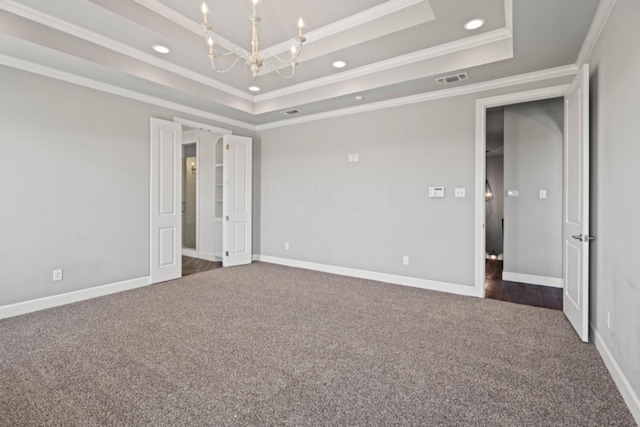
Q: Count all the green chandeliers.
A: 0